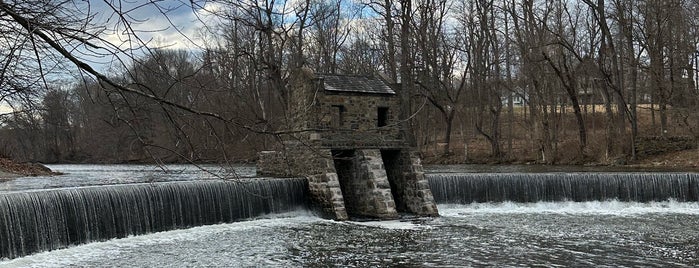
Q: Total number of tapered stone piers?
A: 3